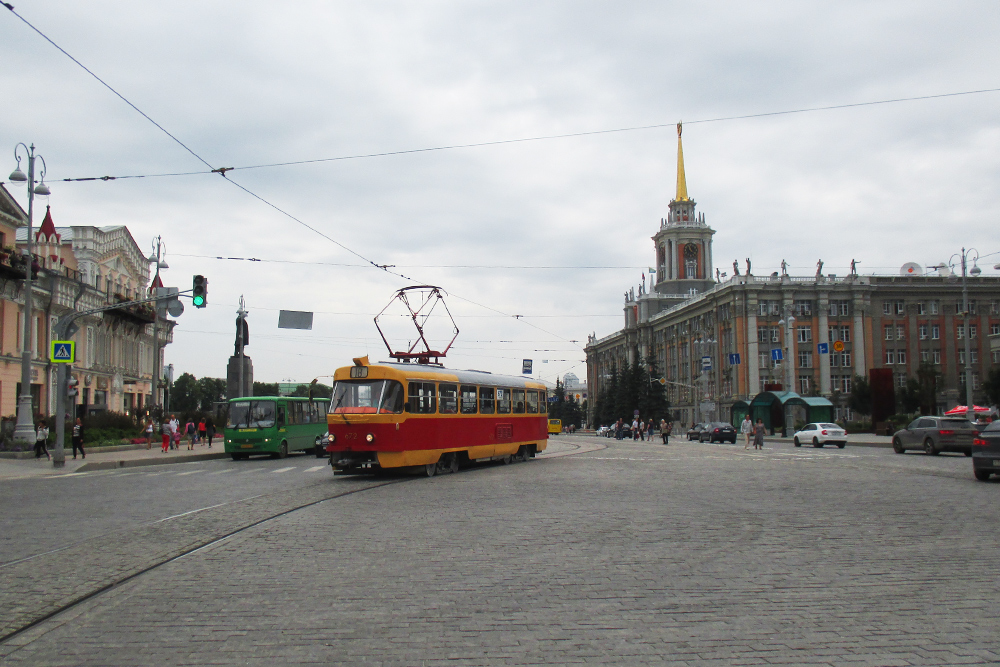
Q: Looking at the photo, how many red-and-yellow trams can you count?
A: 1